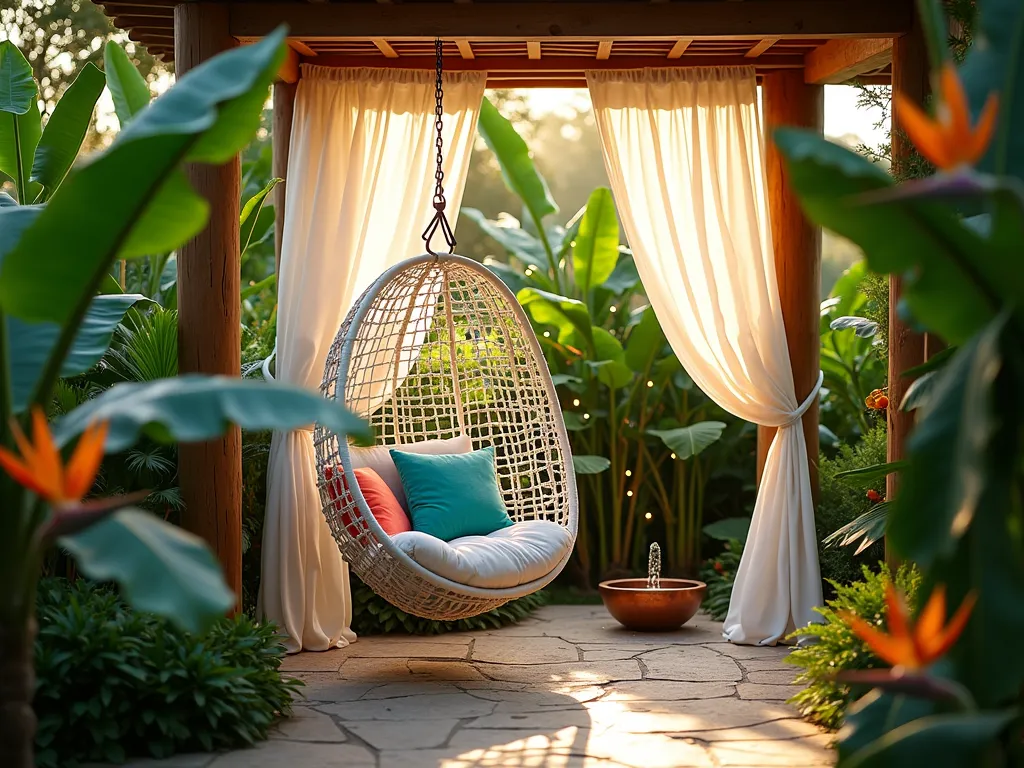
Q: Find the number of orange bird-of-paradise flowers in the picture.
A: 3